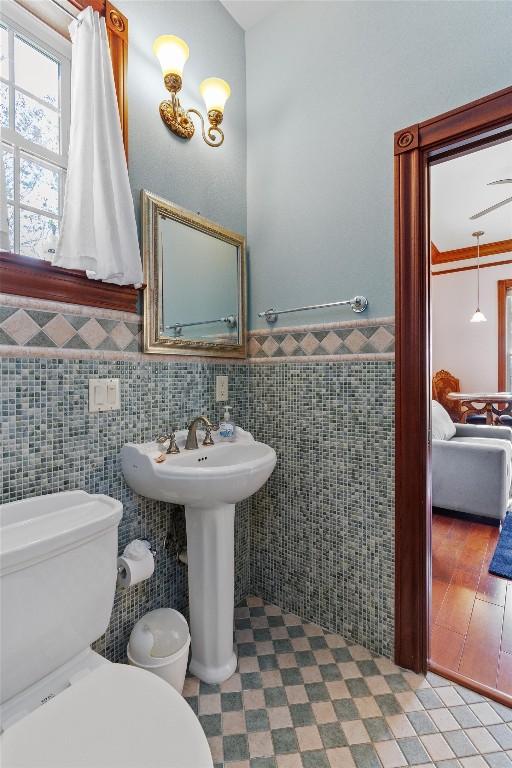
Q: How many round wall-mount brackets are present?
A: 2